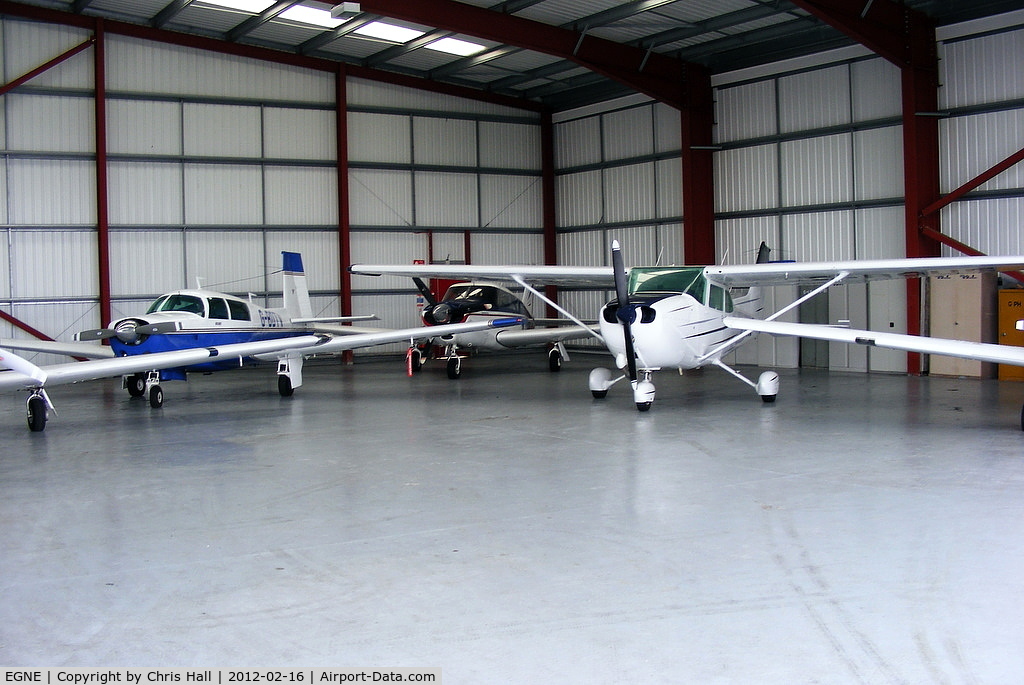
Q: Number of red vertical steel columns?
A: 5